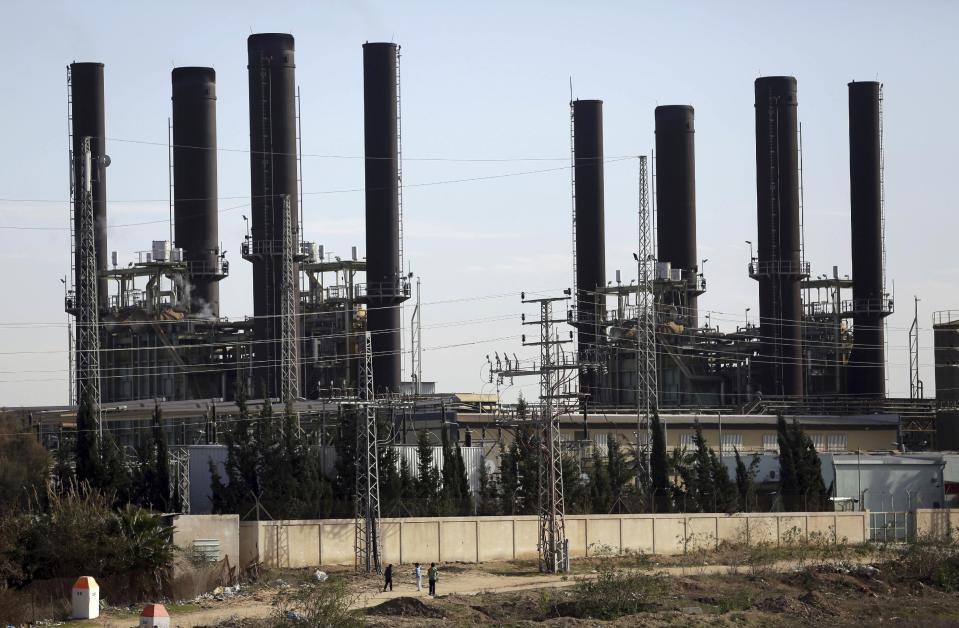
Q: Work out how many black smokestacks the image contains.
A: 8